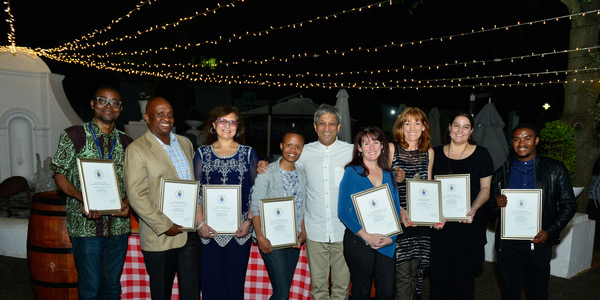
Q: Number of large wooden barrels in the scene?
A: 1